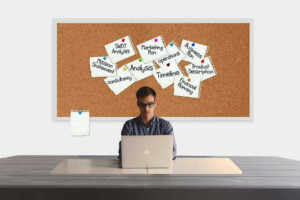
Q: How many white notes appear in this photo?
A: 11